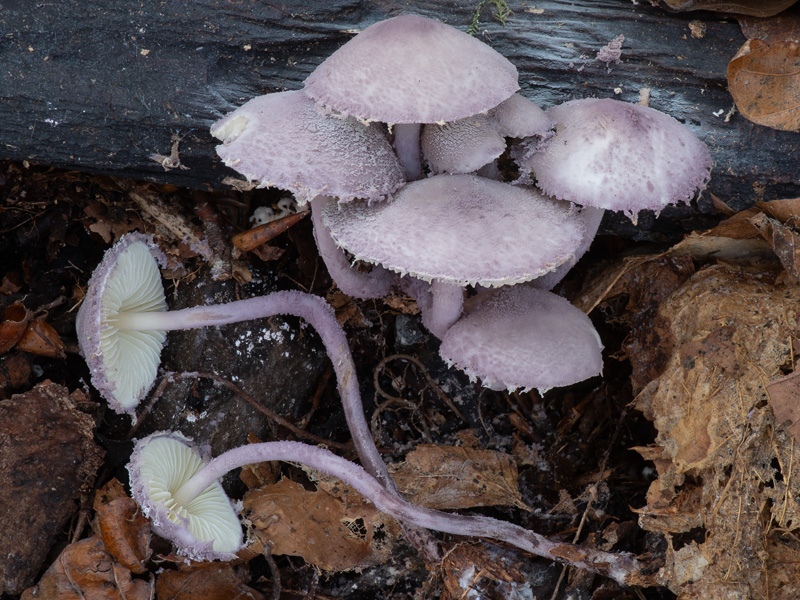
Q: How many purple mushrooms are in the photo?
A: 9